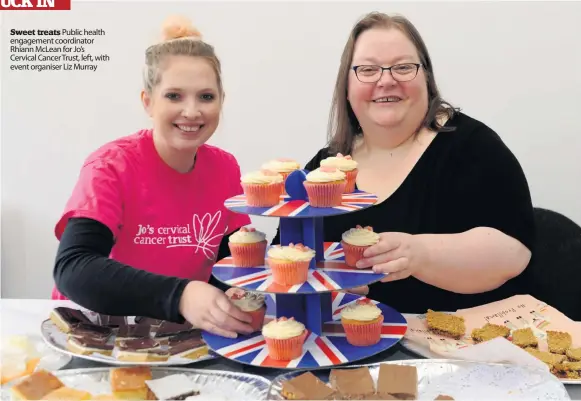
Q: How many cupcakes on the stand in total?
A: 10